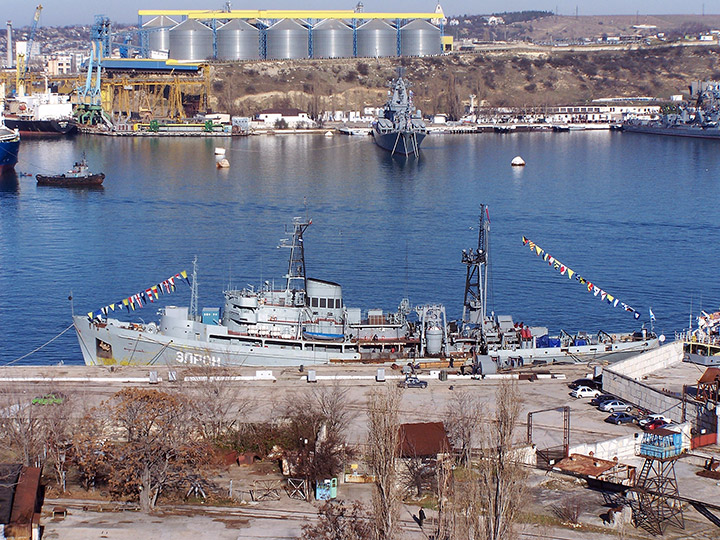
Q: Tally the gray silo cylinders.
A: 7